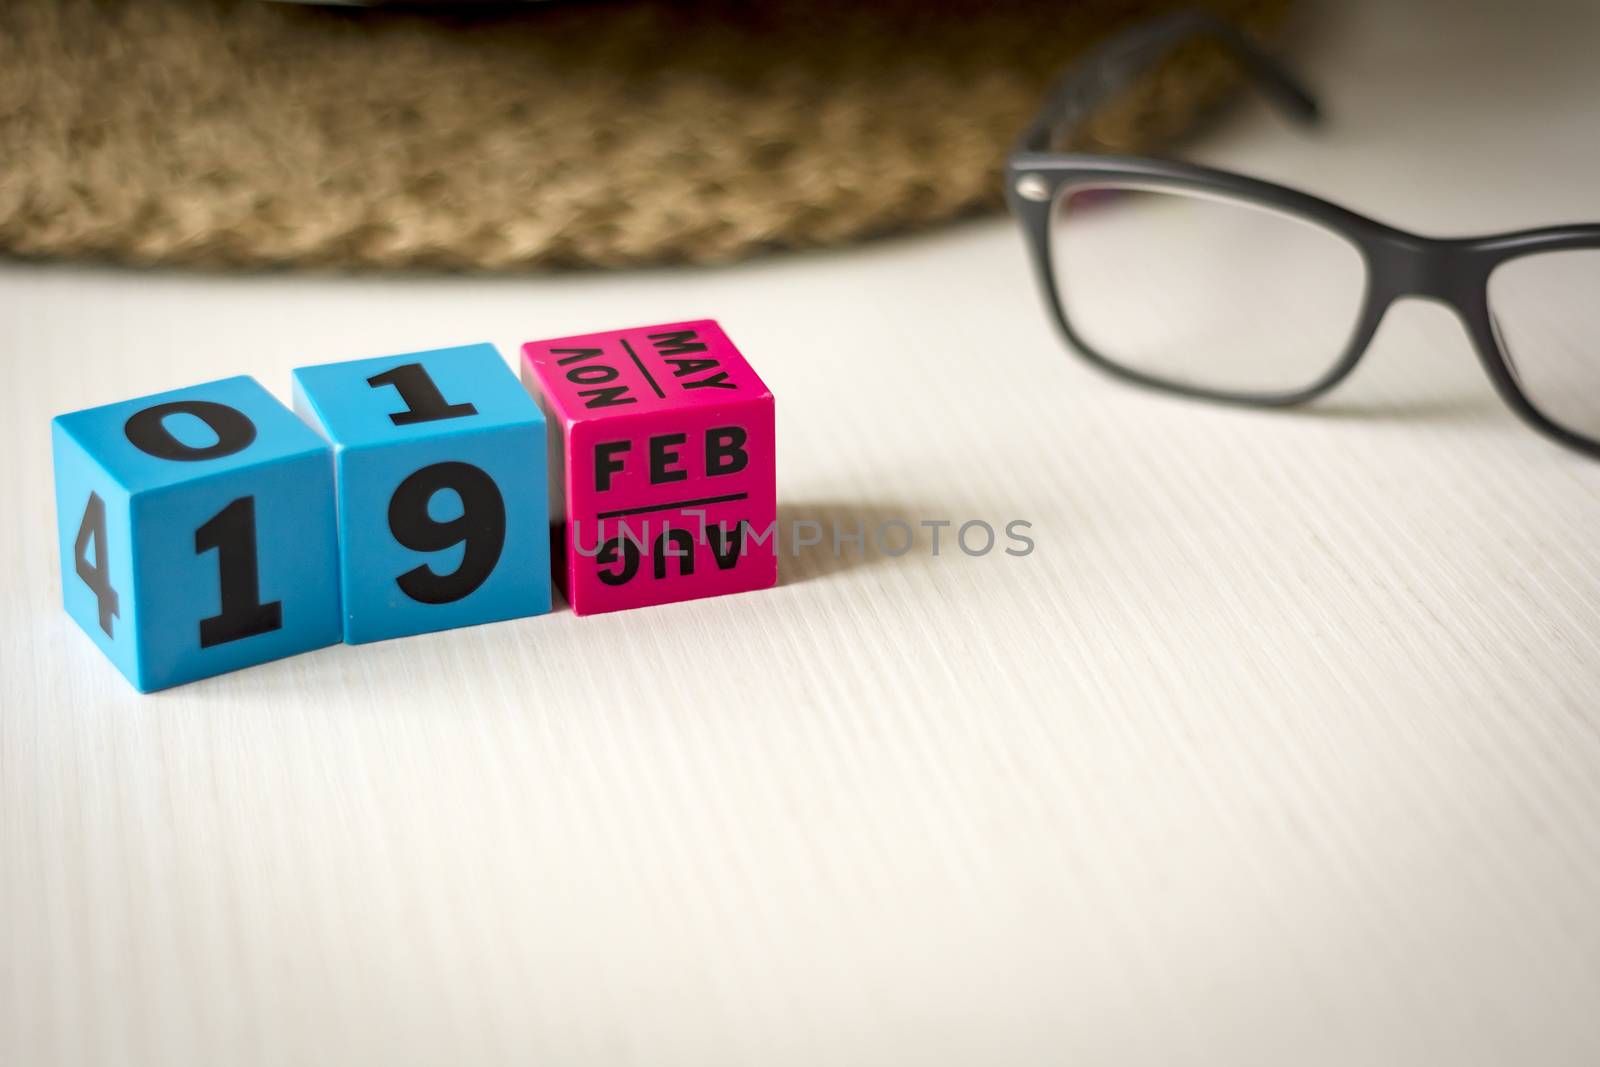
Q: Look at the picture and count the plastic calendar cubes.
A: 3